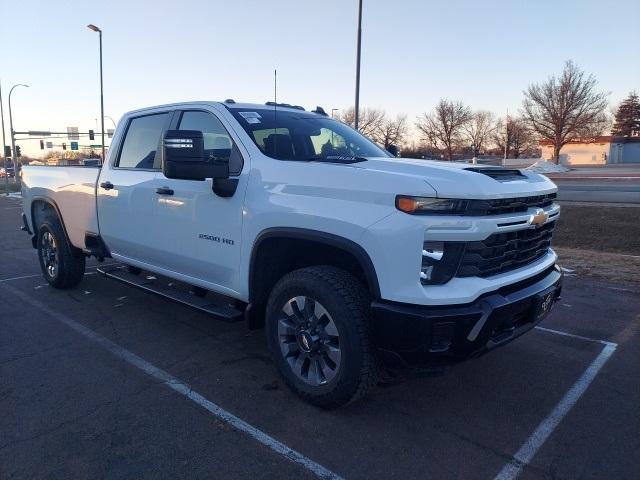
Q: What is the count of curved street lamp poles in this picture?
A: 2